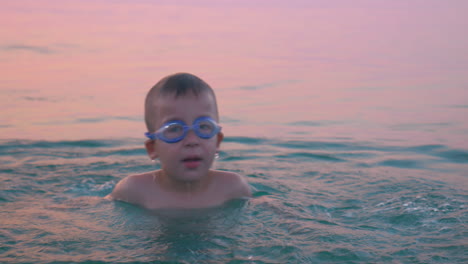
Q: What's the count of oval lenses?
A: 2